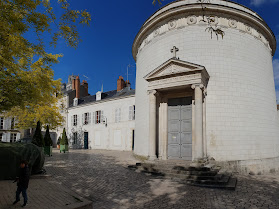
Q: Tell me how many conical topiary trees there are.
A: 3